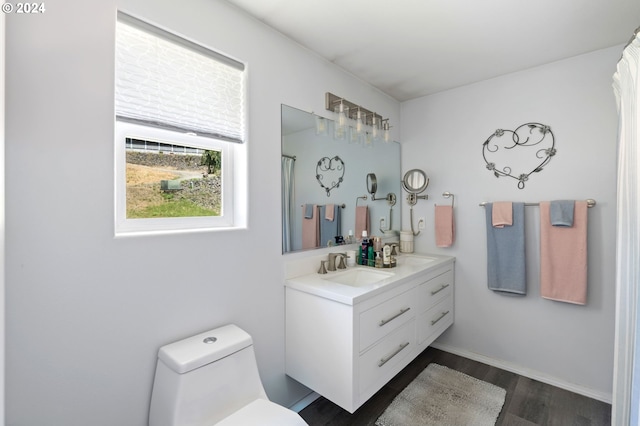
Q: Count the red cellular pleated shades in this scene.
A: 0